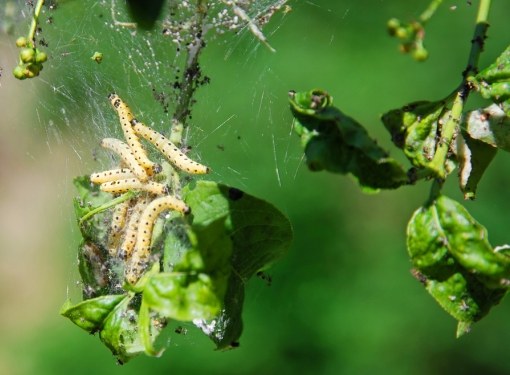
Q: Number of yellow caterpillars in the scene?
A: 8